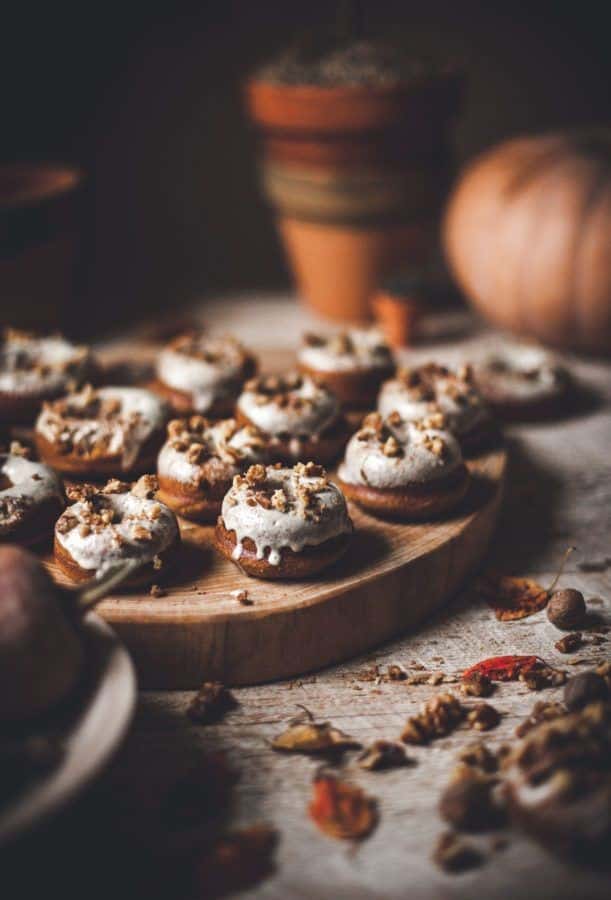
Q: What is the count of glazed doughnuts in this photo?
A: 12